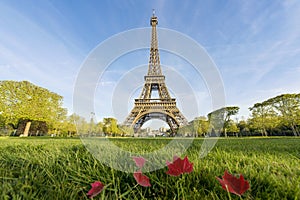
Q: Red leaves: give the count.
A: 5